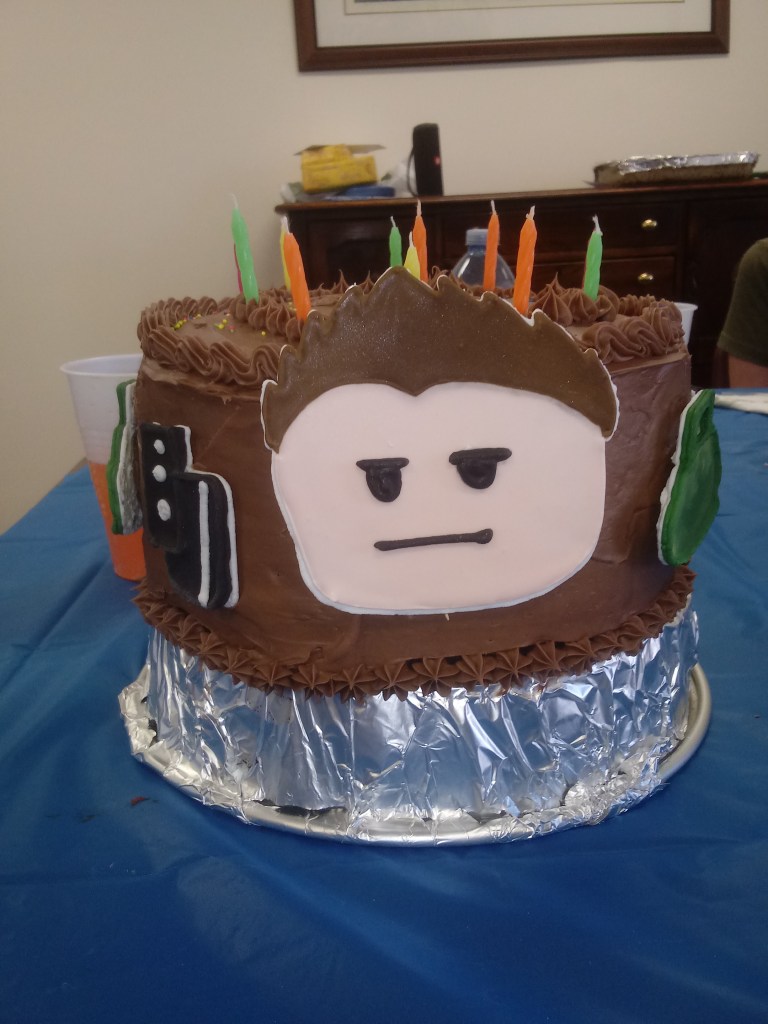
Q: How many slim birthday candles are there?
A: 10